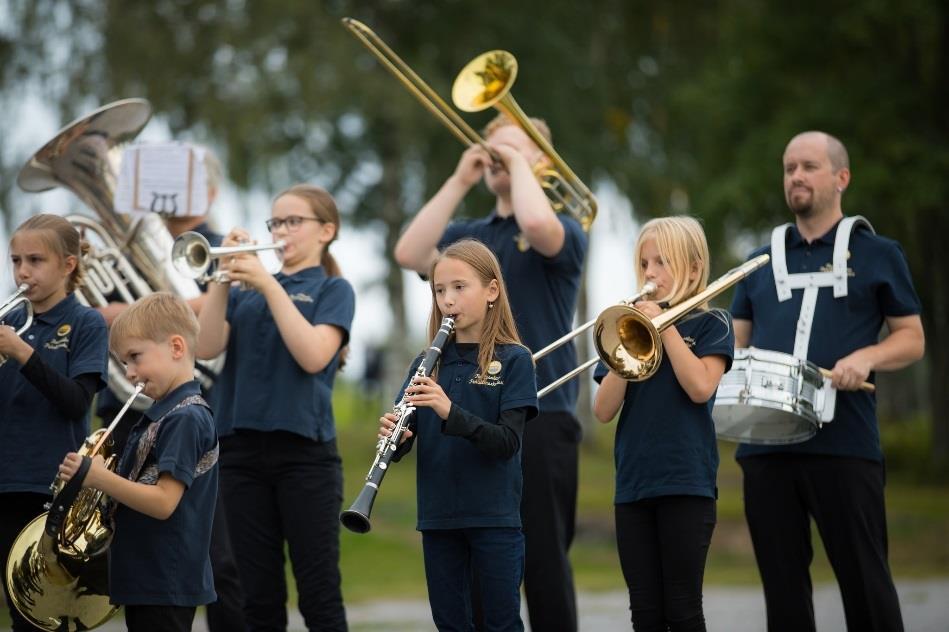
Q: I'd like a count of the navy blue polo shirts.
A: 8